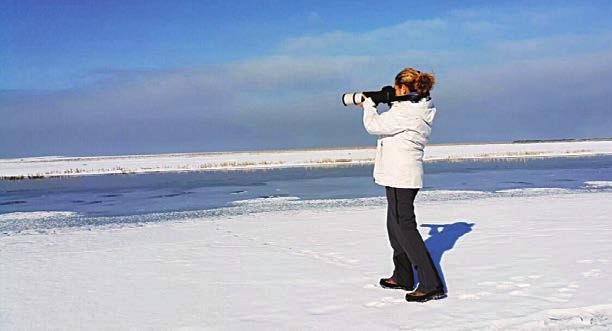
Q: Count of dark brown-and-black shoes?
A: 2